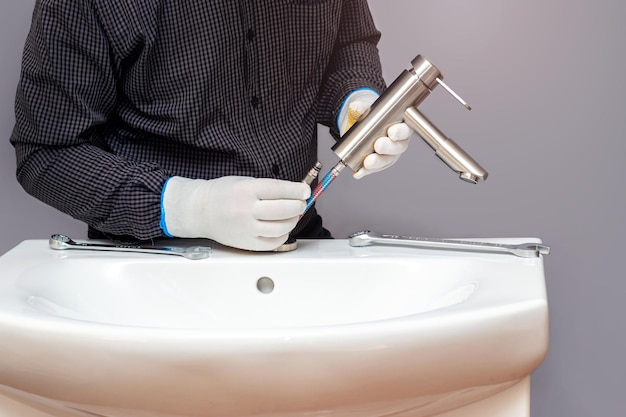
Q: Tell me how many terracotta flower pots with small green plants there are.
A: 0